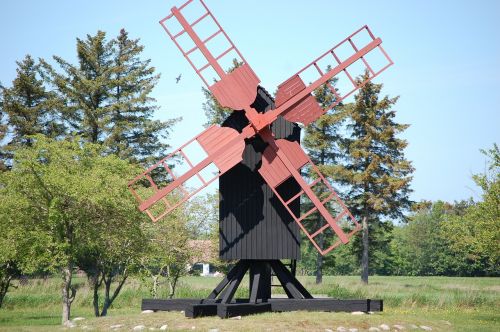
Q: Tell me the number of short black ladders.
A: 1